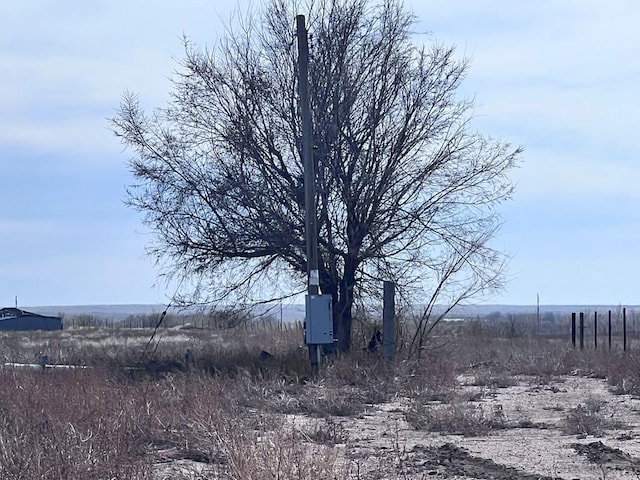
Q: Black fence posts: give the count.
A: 5